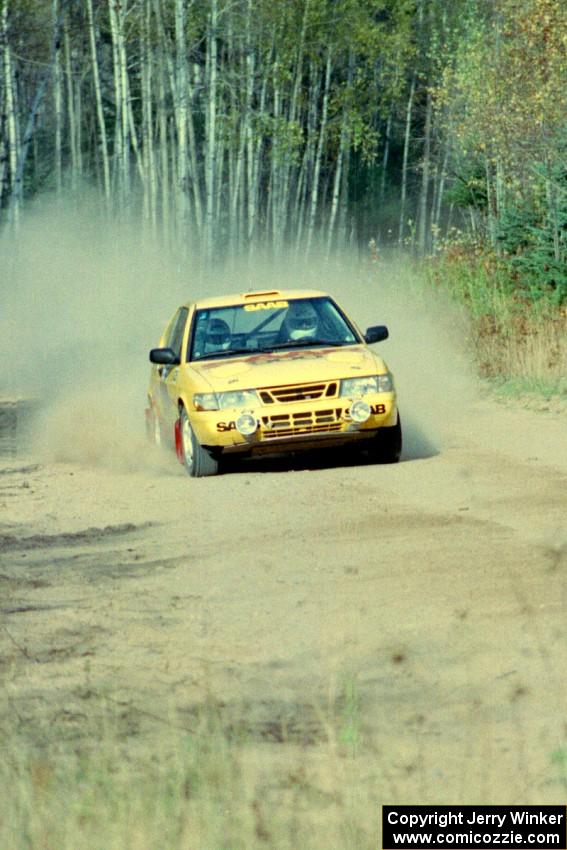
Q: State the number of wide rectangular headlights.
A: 2